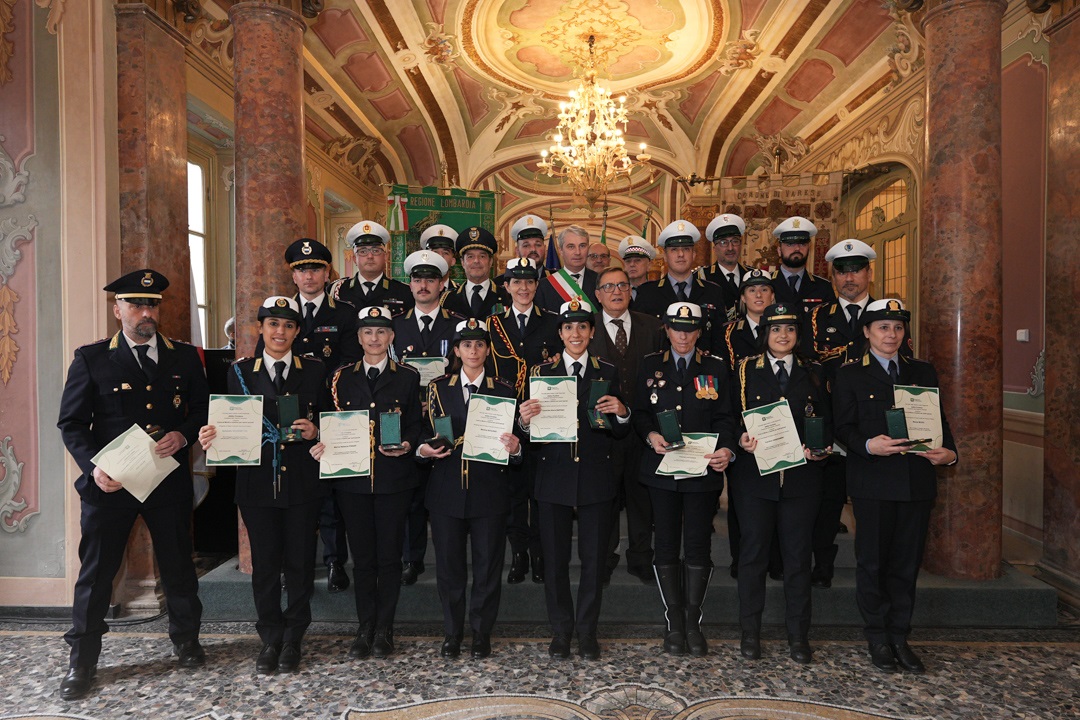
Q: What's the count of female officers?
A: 9